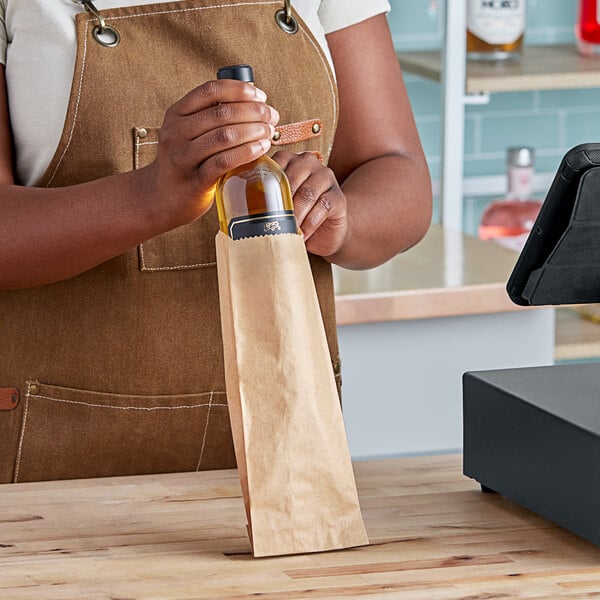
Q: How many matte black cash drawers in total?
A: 1